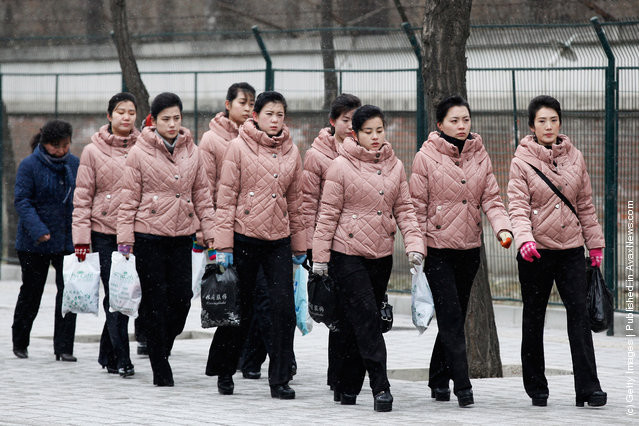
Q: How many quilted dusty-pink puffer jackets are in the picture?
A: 8